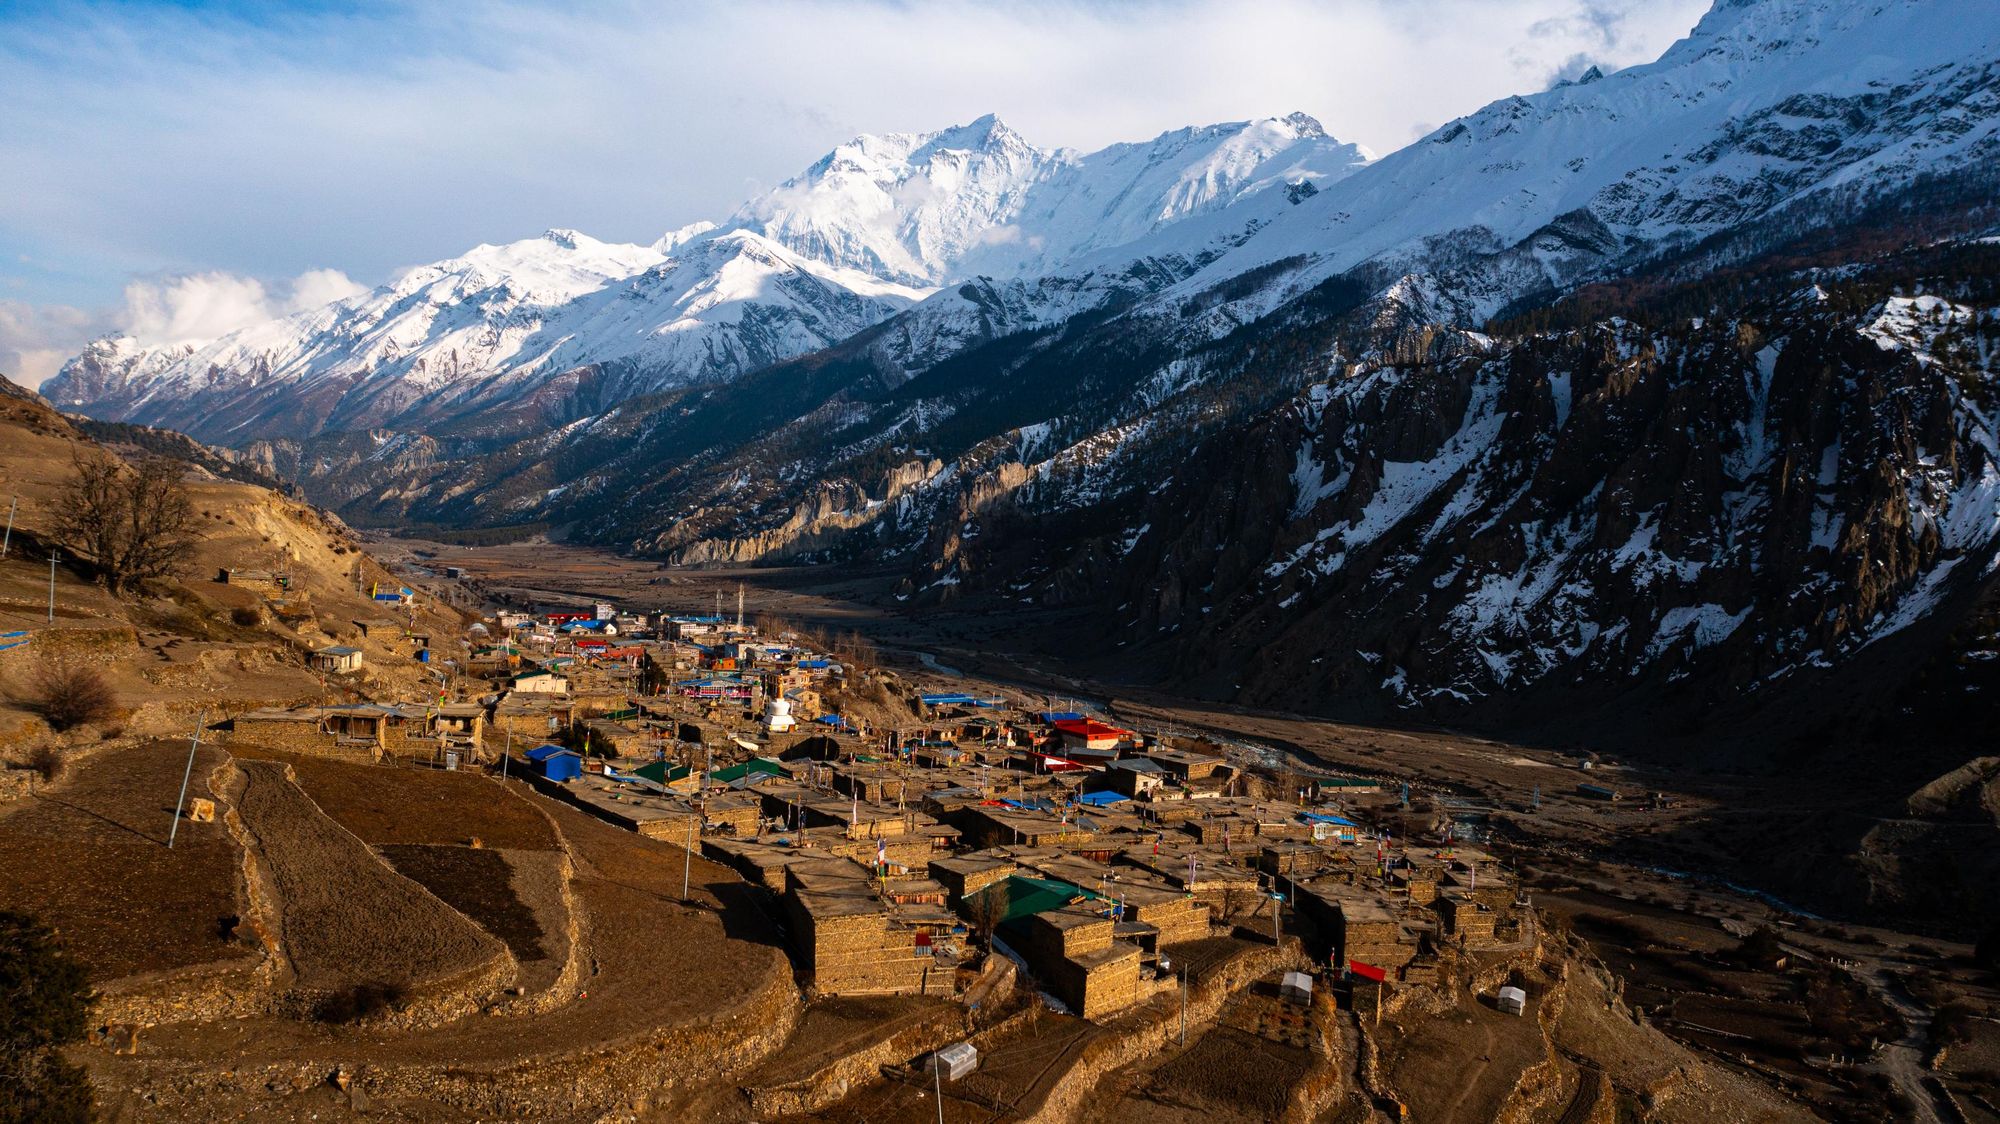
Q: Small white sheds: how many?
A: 3